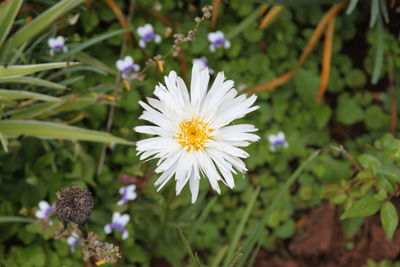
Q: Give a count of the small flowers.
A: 10